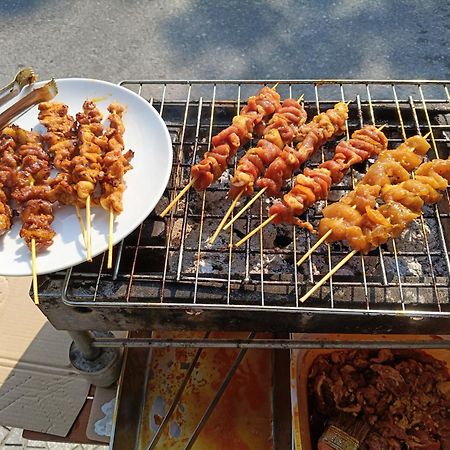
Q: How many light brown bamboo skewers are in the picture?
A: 10